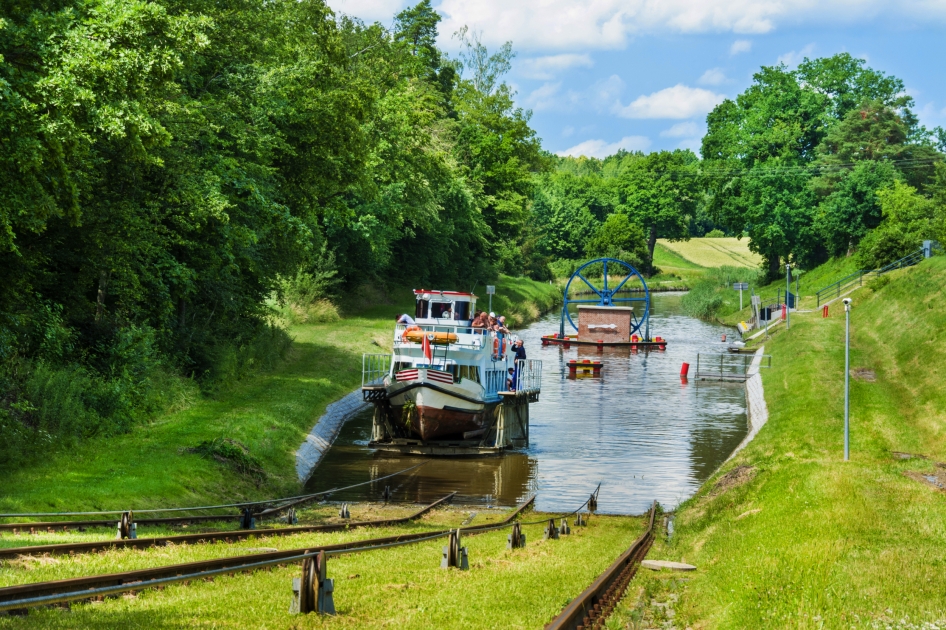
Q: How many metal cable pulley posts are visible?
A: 12